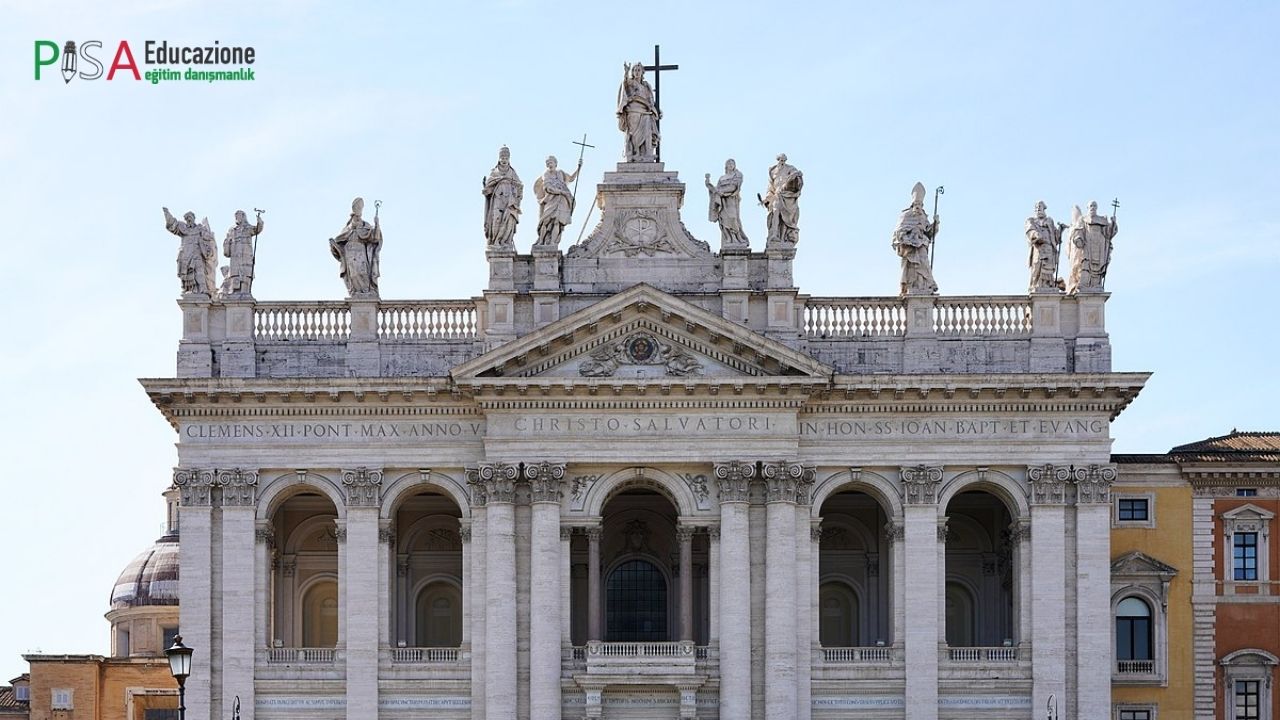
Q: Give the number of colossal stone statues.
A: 11